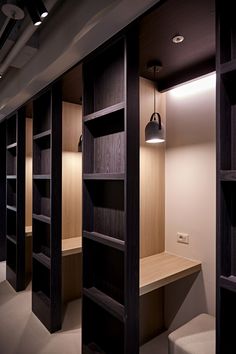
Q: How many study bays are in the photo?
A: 3